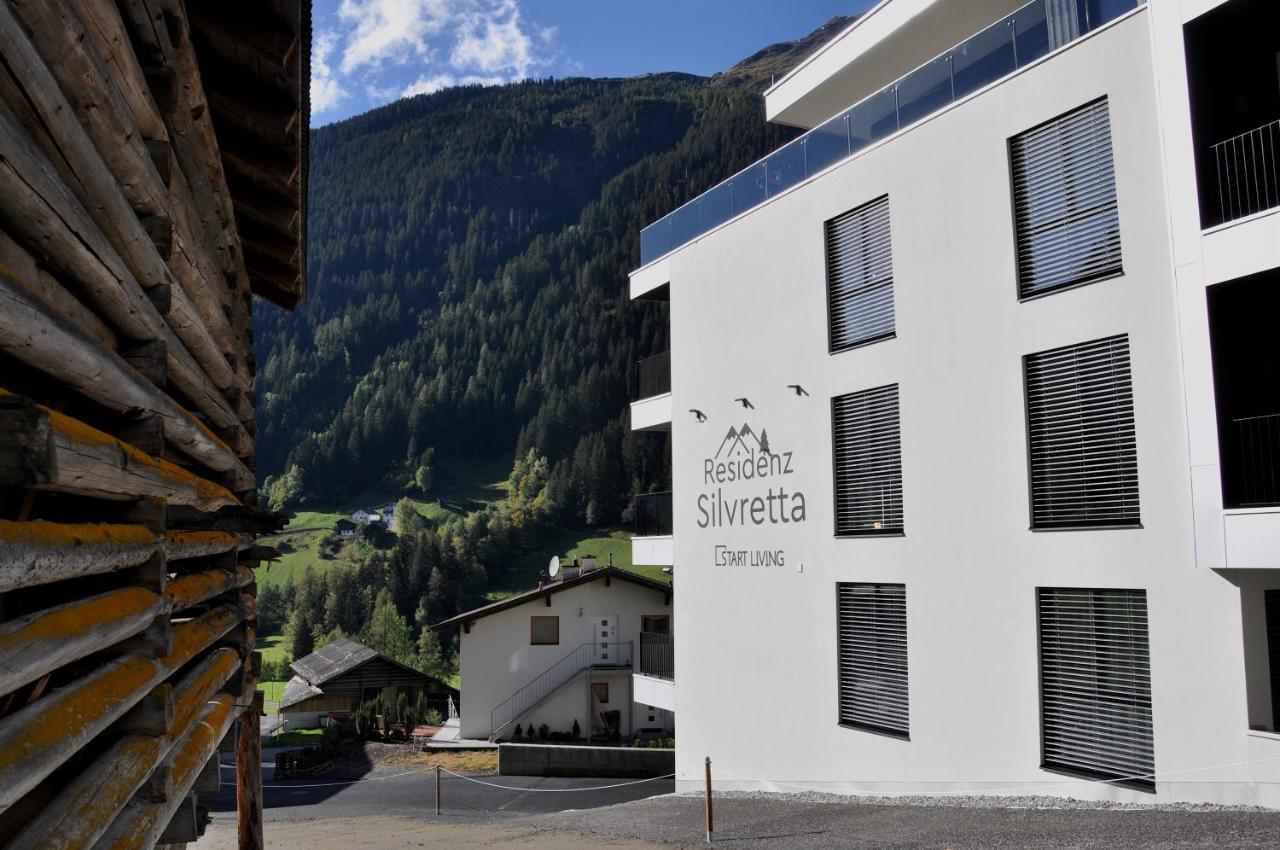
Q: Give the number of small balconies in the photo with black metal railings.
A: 5